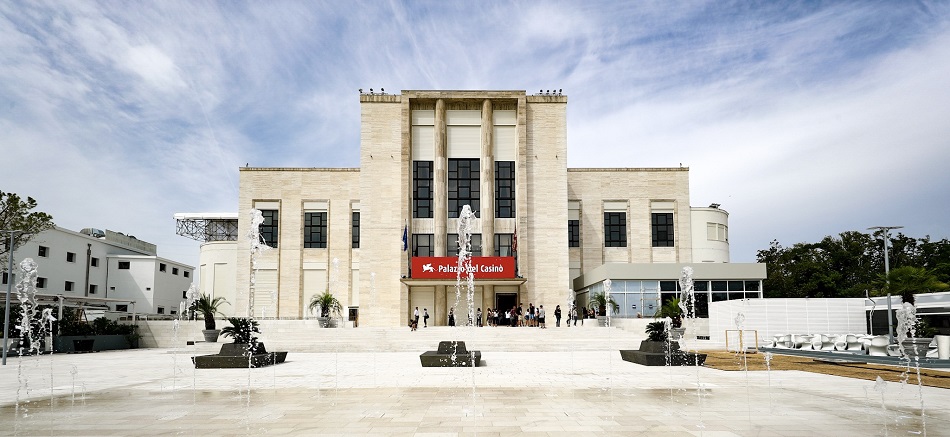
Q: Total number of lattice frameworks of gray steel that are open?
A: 1